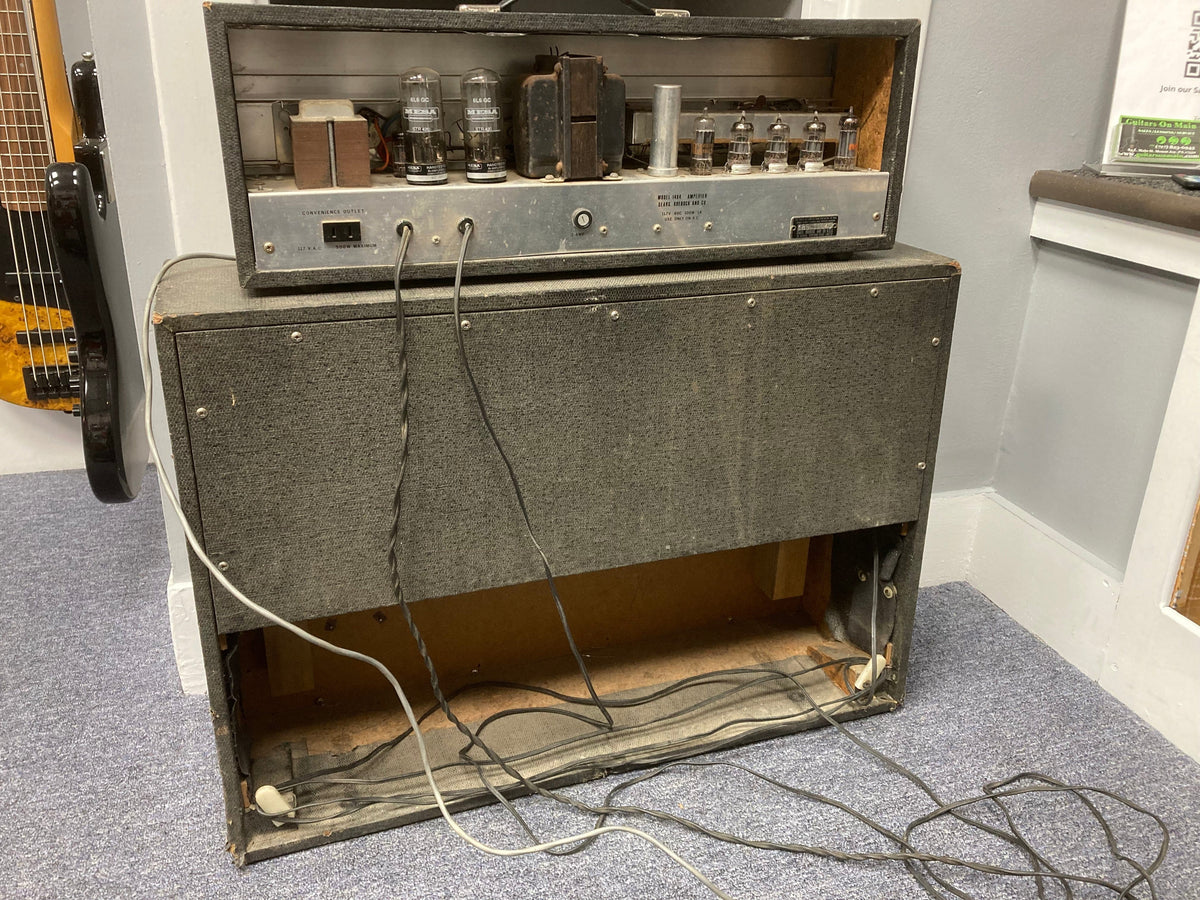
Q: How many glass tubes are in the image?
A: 7